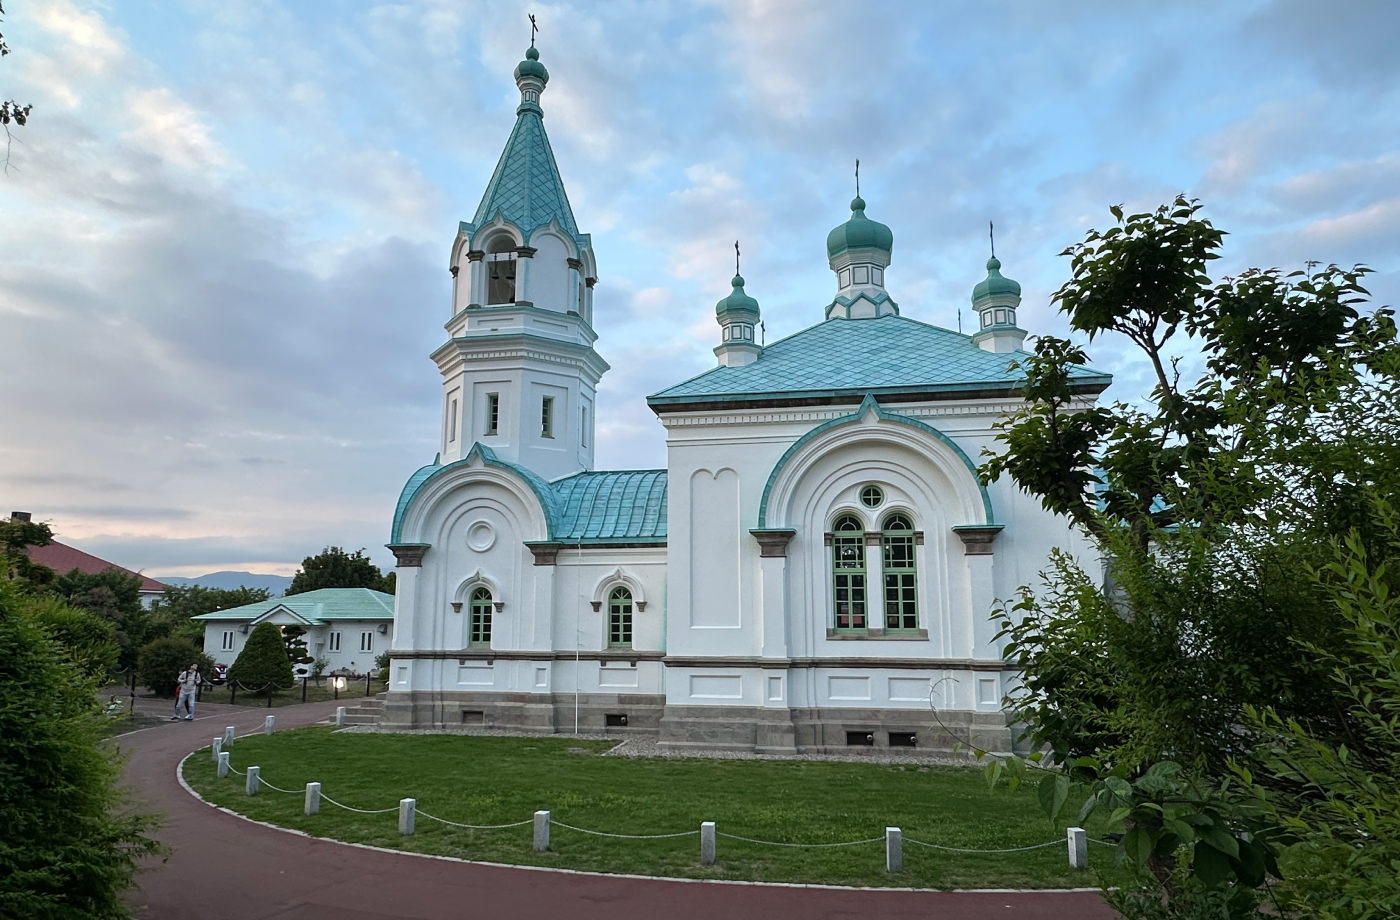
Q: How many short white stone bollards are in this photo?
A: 12